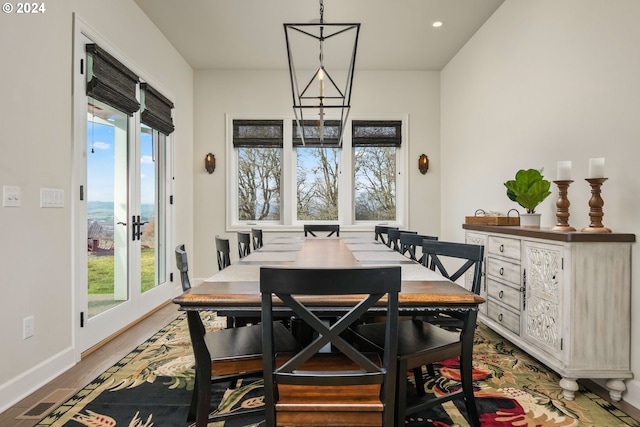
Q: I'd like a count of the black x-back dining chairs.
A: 10